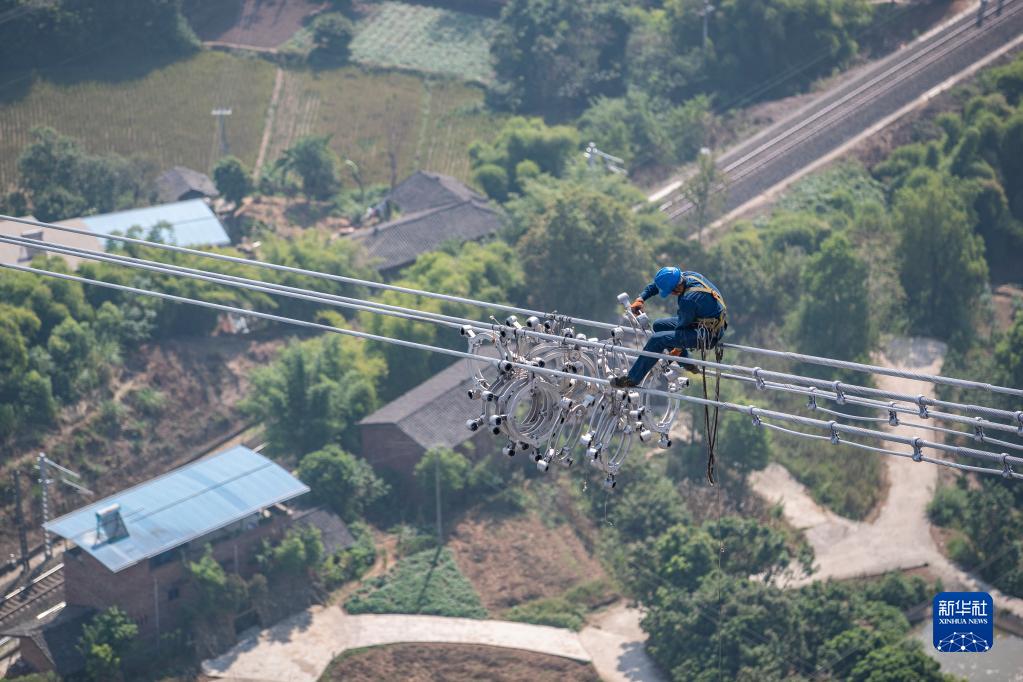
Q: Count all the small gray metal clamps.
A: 11